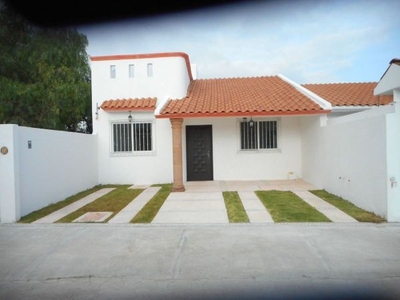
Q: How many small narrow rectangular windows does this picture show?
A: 3